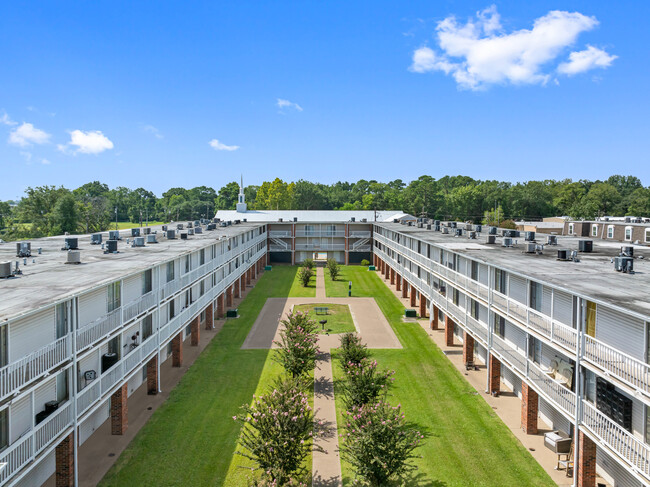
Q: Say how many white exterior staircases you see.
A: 2